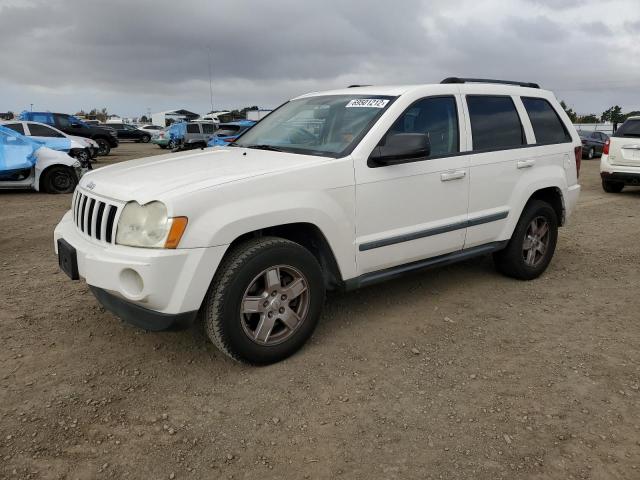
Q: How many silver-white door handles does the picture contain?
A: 2